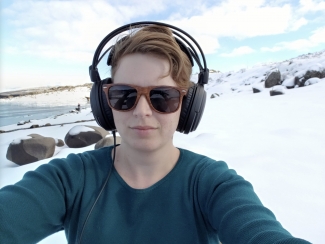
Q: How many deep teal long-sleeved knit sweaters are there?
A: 1